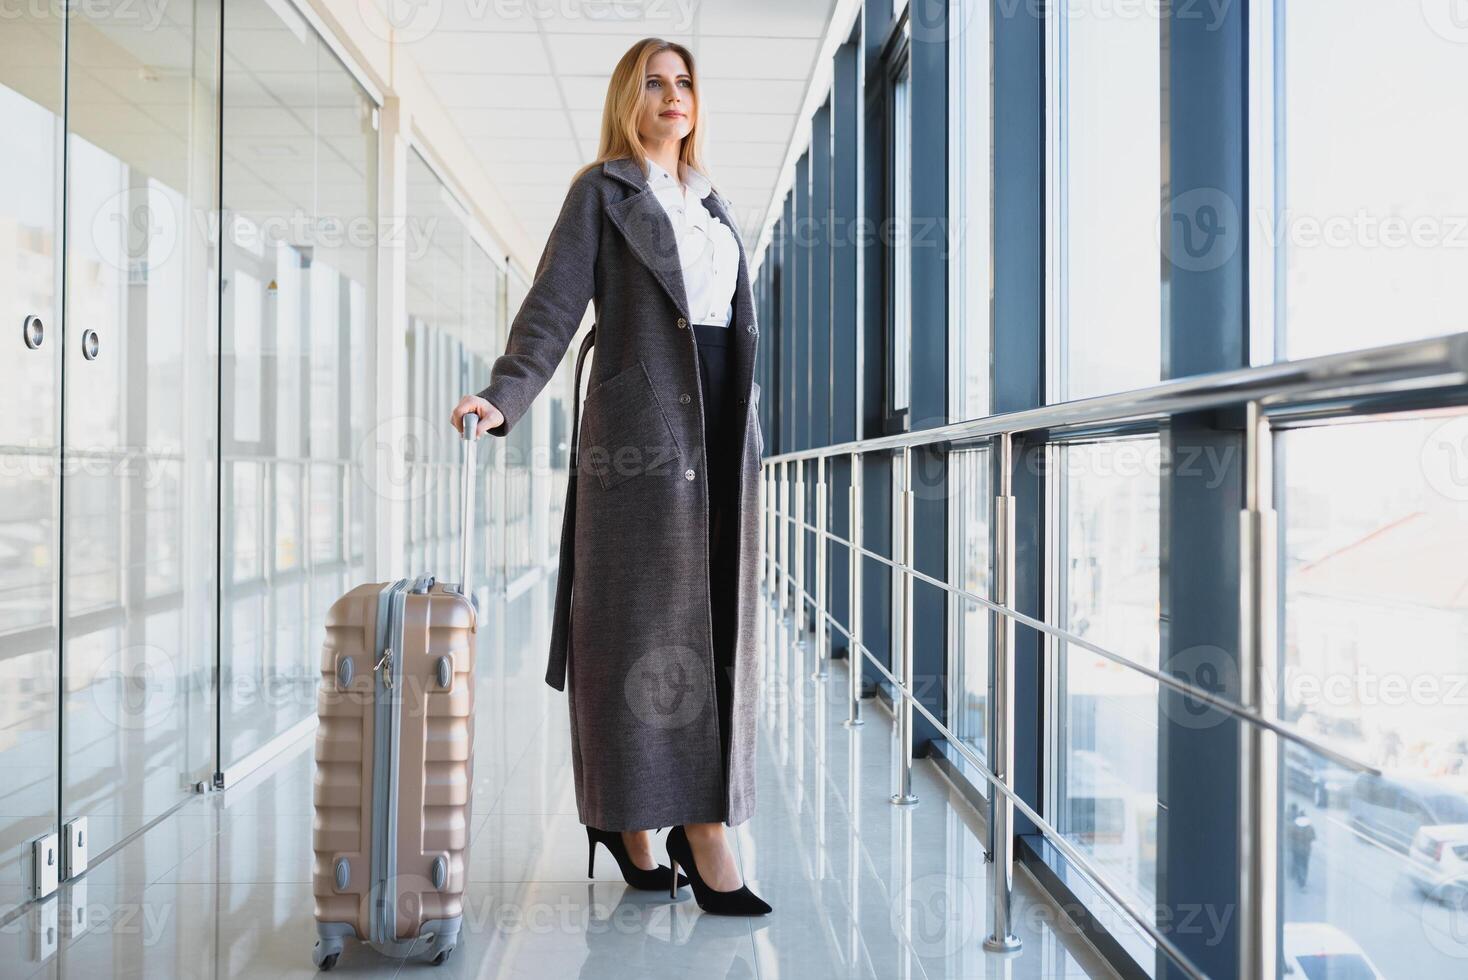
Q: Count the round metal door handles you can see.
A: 2